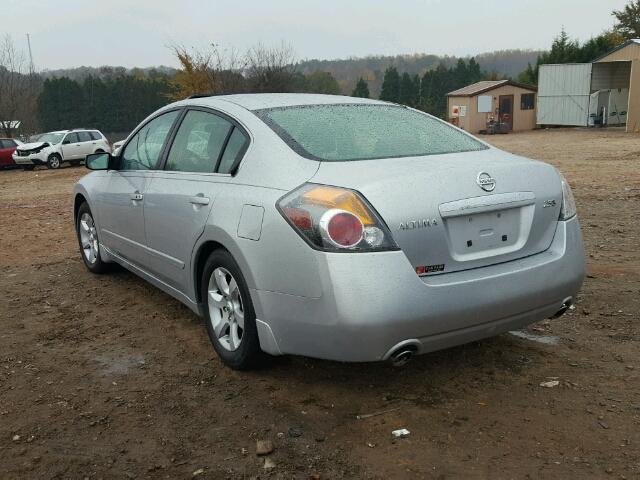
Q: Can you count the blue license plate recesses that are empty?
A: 0